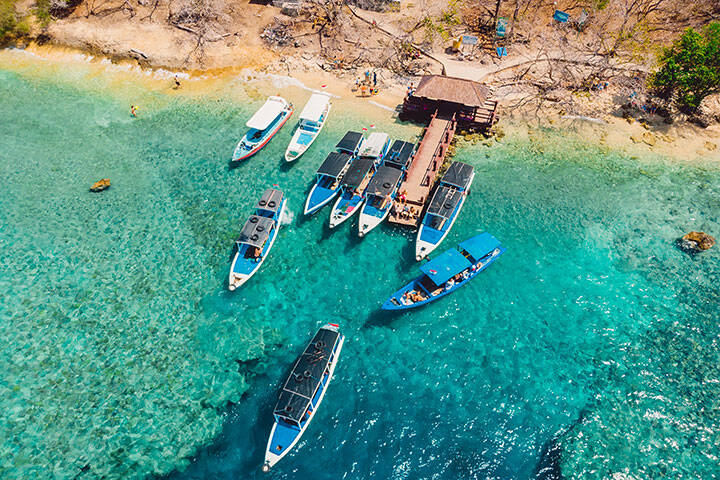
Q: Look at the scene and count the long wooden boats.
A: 9